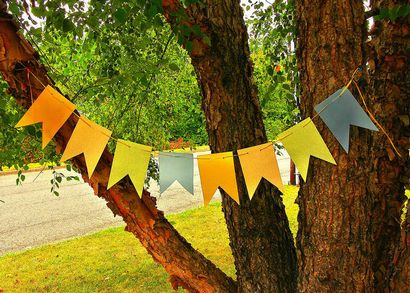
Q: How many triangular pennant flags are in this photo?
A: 8